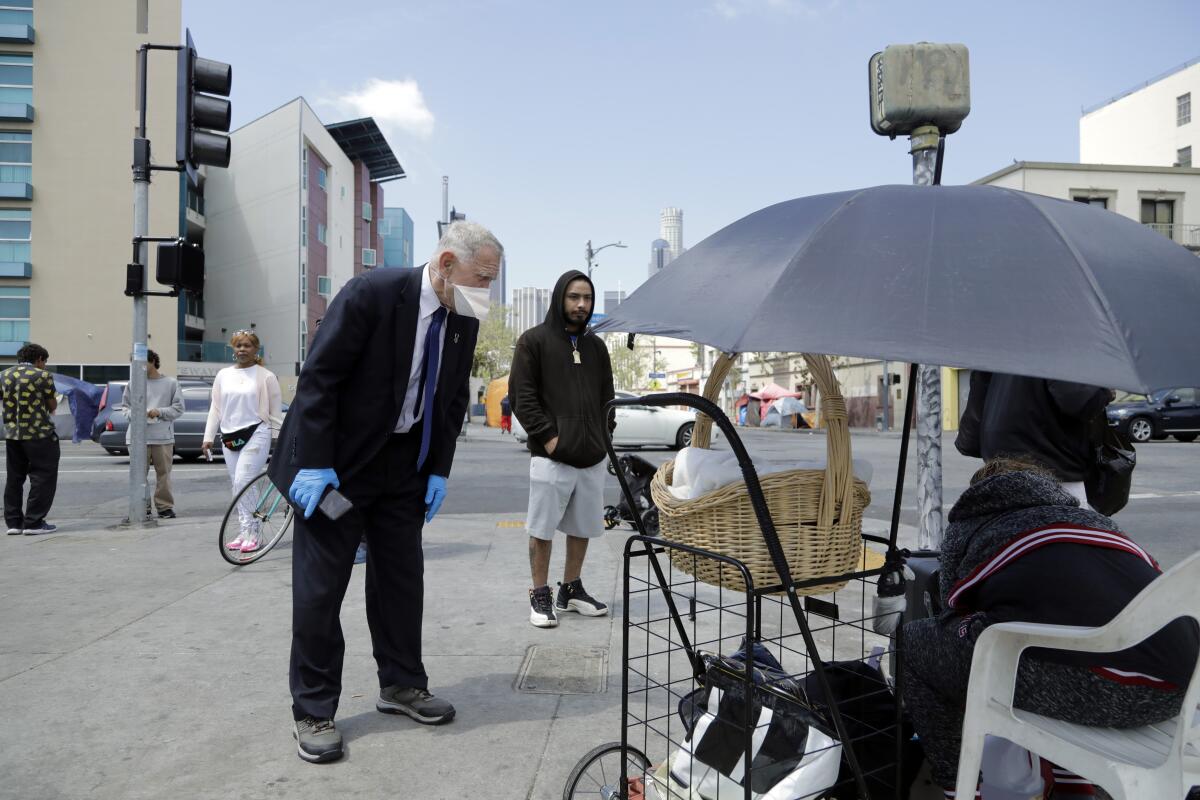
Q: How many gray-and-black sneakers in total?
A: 2